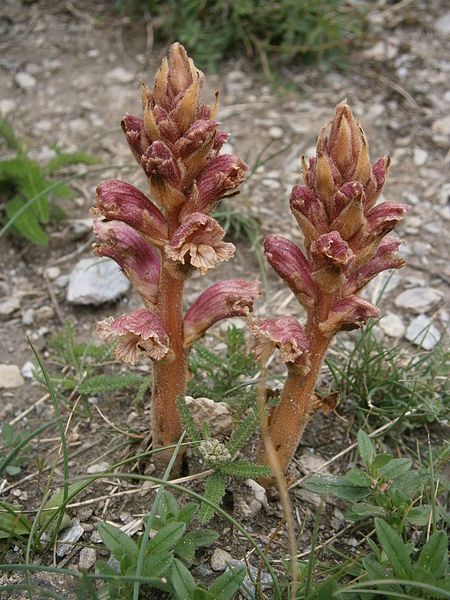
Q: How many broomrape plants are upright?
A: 2